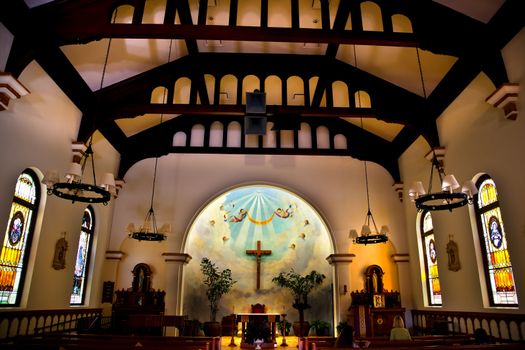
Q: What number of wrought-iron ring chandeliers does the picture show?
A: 4